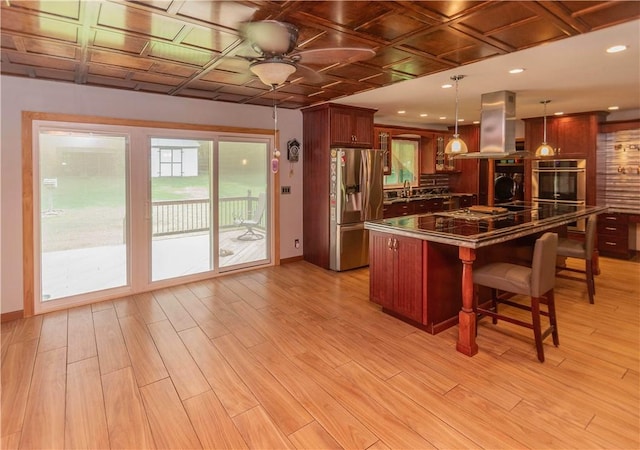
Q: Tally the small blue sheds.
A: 0